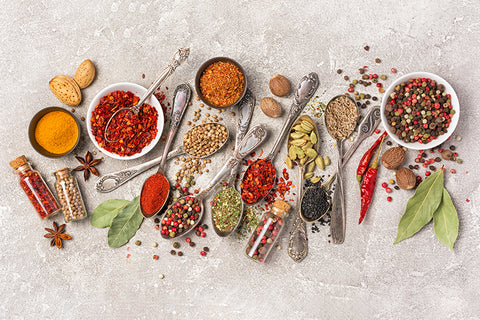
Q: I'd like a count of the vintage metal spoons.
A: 9